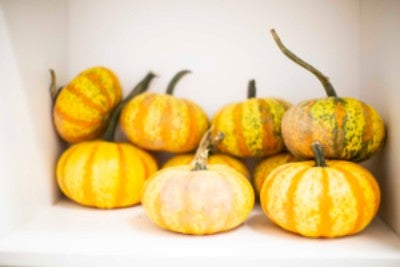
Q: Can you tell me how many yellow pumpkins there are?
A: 9